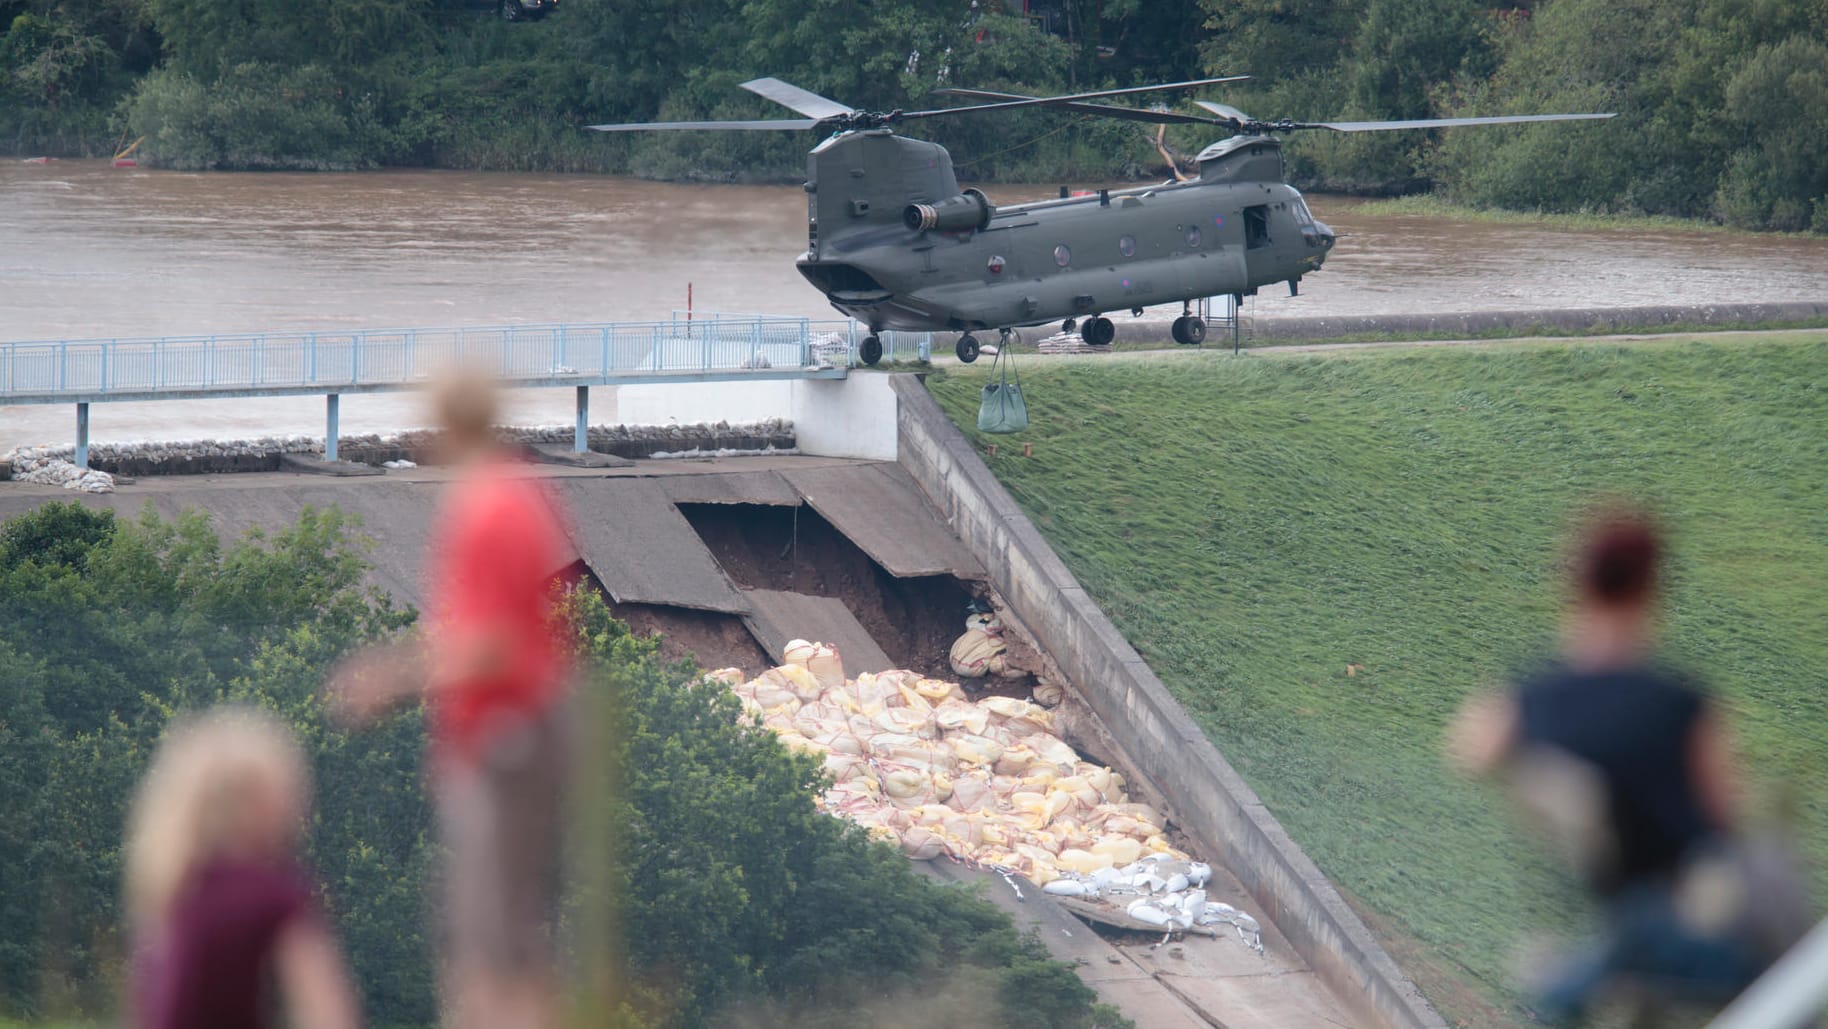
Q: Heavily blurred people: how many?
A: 3